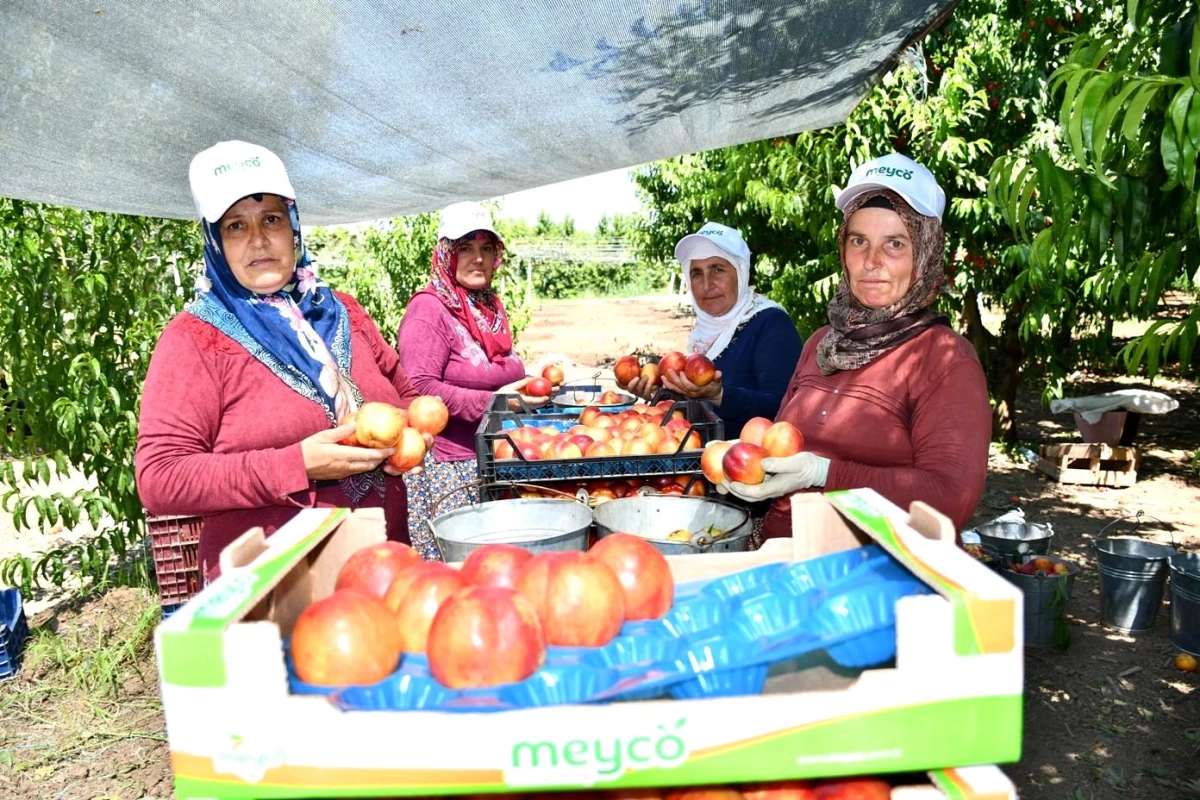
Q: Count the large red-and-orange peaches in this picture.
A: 7